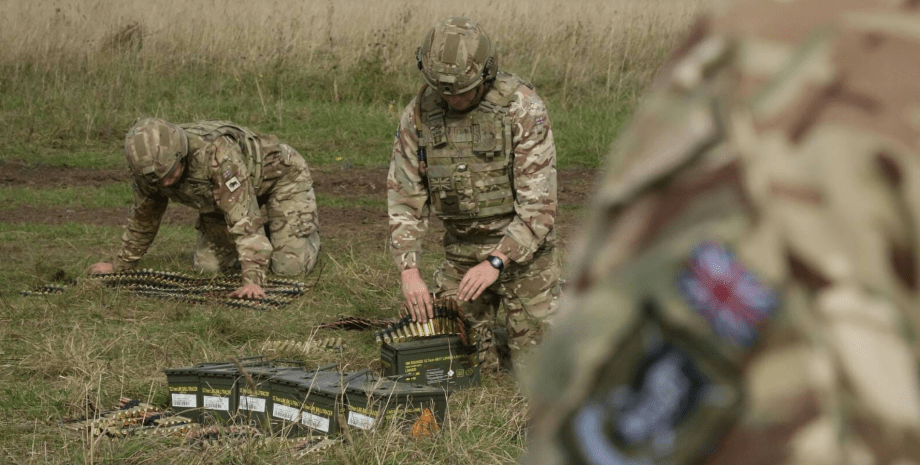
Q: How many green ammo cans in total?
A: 7